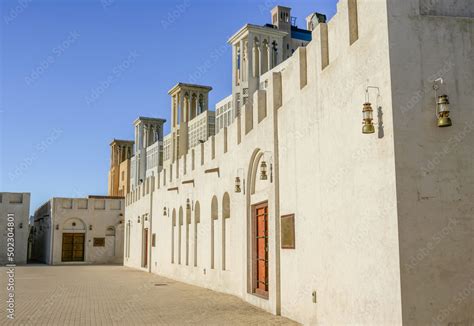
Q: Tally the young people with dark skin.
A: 0